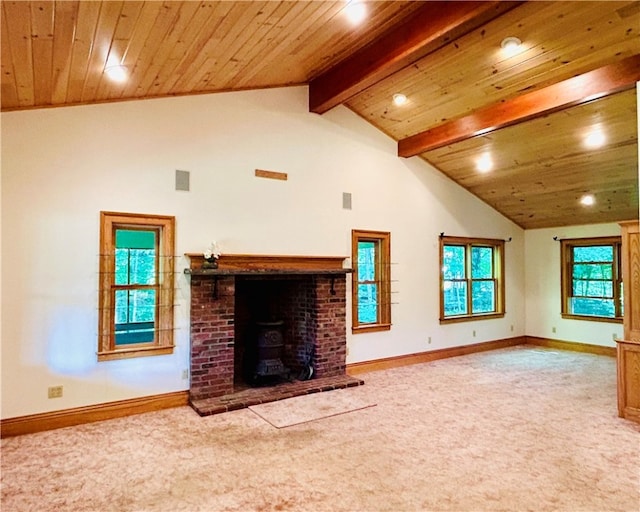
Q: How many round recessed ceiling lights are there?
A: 7